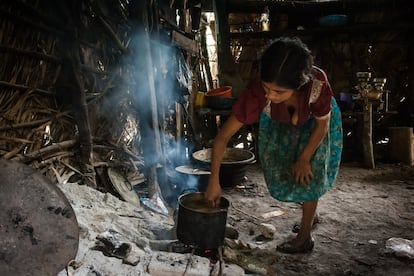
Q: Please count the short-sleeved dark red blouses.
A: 1